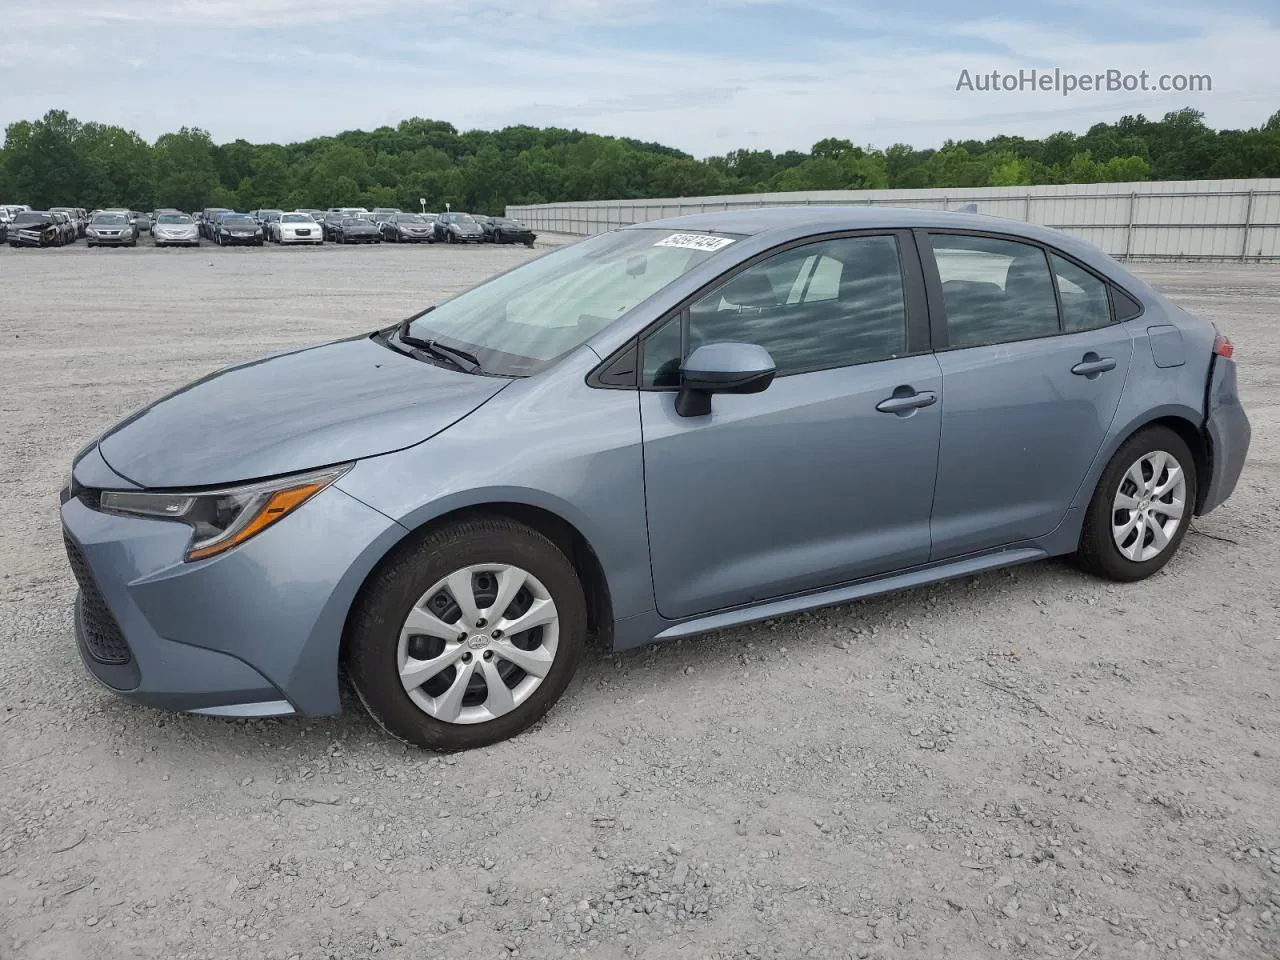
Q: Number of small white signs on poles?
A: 2